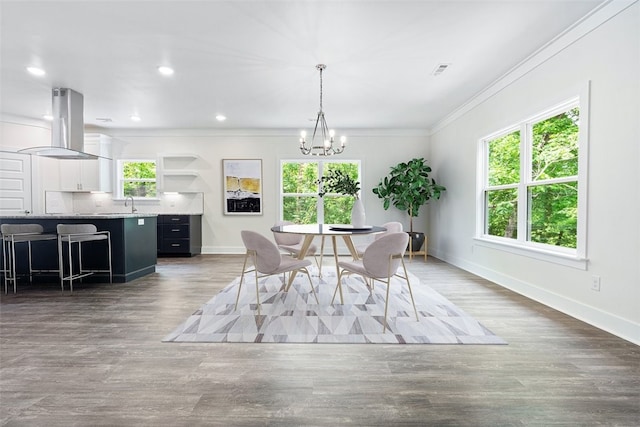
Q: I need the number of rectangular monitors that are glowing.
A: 0